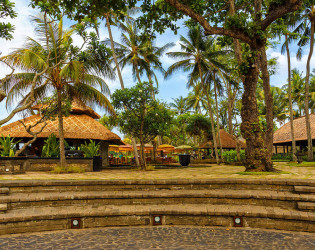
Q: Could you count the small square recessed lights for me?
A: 3